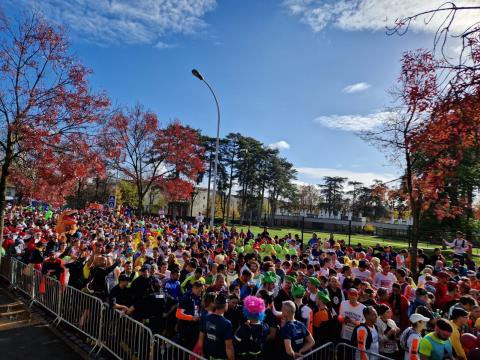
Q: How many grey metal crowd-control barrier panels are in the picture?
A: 8